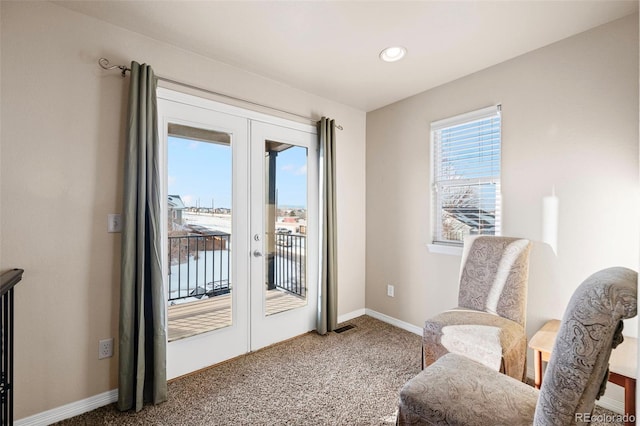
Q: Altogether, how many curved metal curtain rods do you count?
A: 1